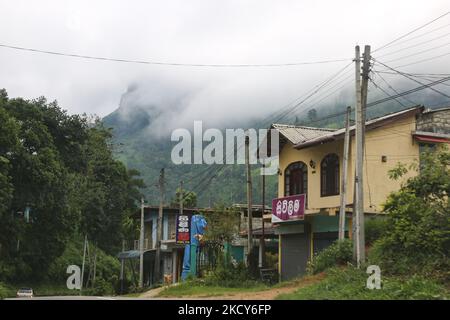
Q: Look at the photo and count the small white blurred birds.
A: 0